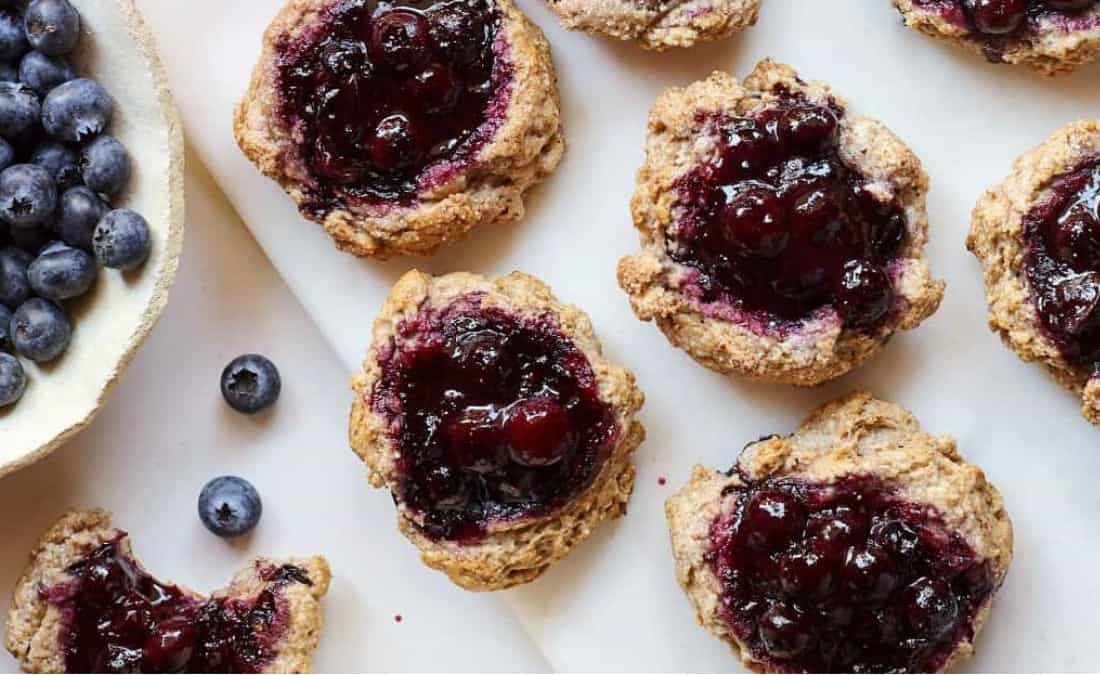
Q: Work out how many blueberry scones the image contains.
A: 8